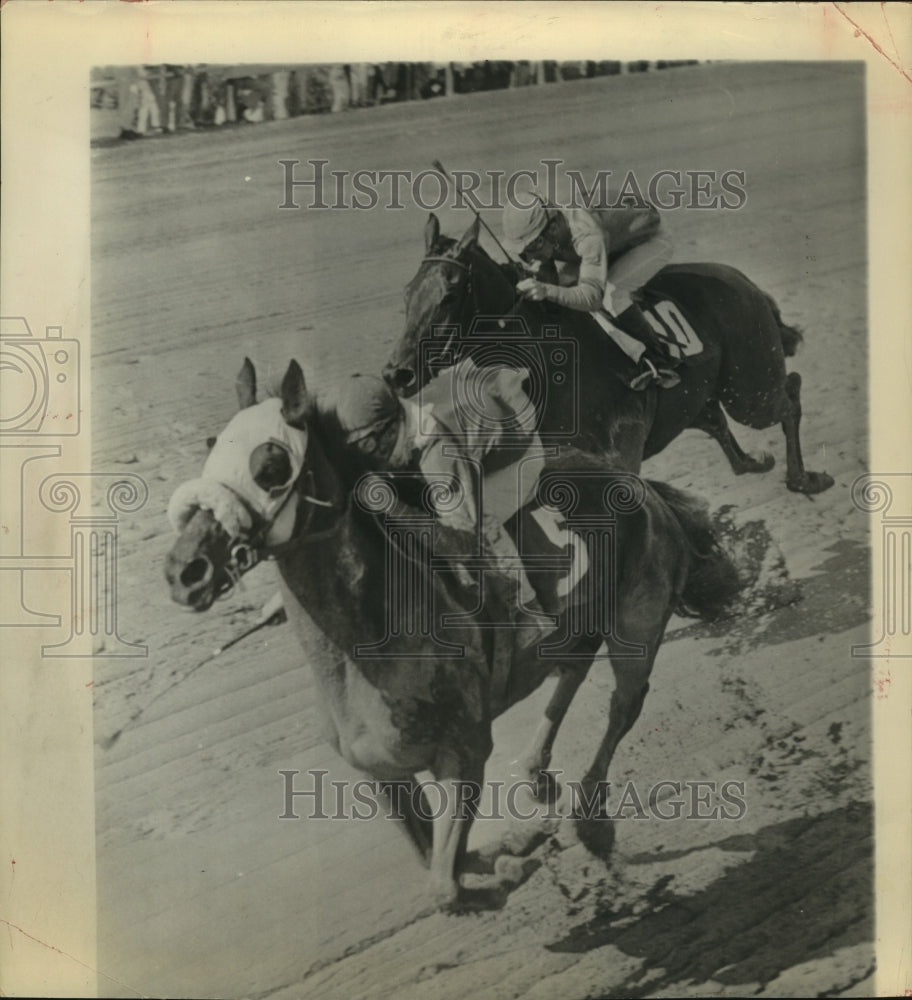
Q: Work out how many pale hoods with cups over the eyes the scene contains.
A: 1